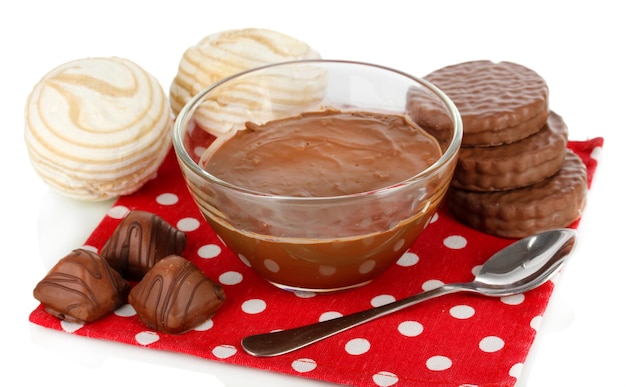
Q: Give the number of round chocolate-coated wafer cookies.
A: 3